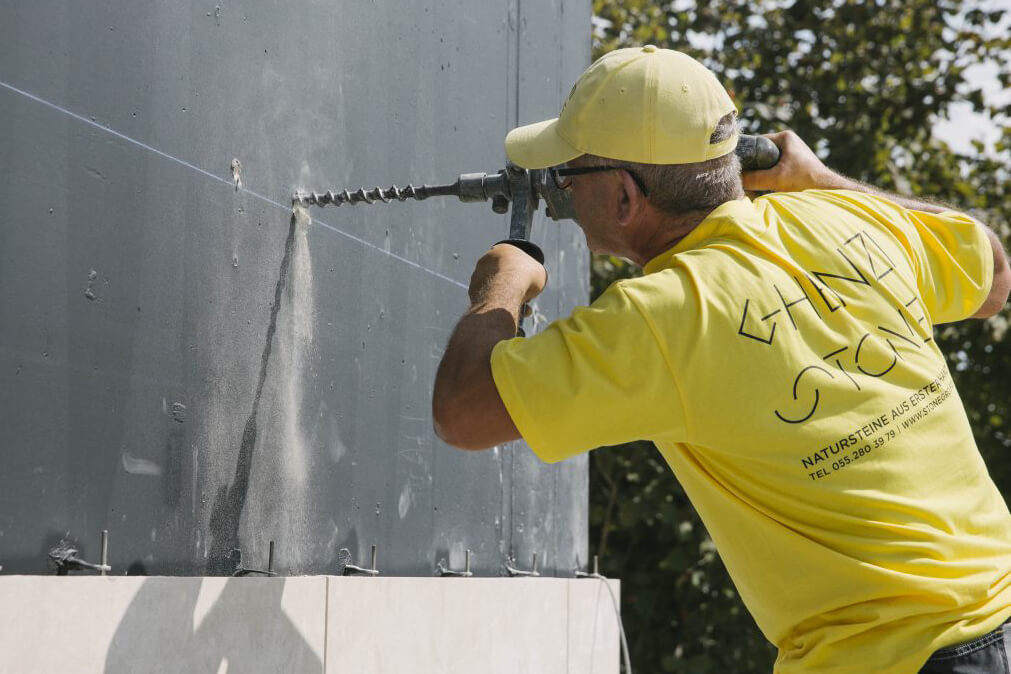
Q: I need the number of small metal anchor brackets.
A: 6